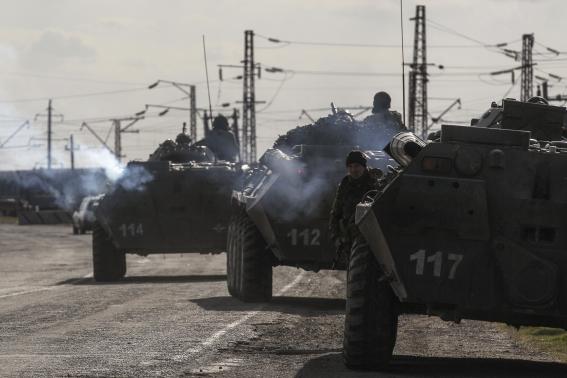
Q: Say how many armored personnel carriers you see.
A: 3